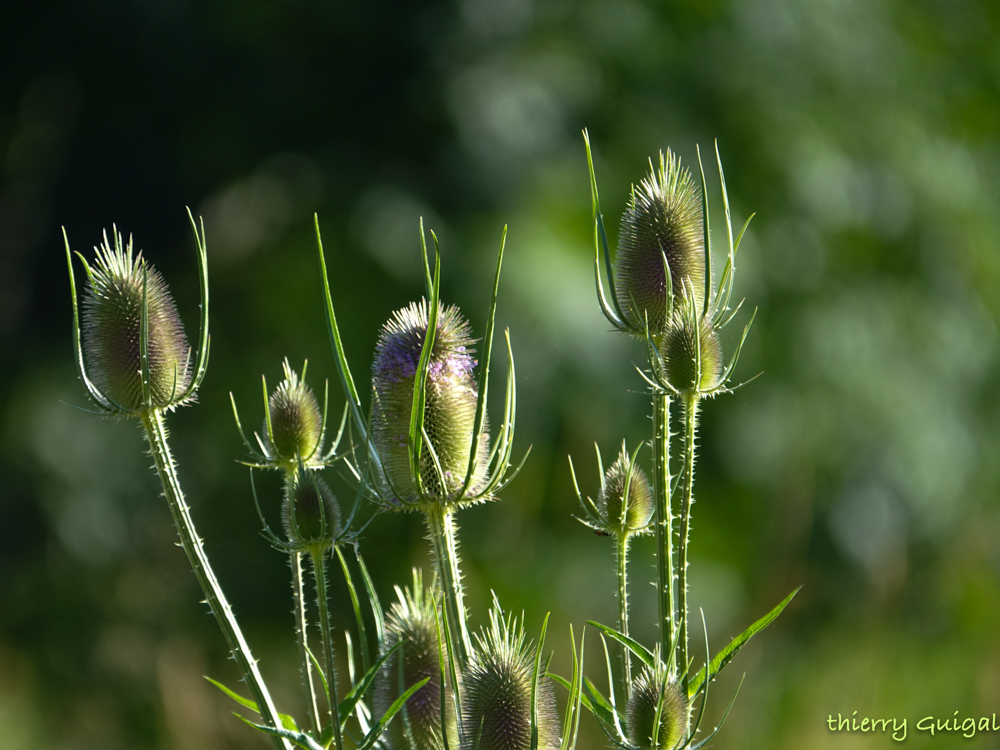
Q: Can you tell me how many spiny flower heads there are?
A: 10